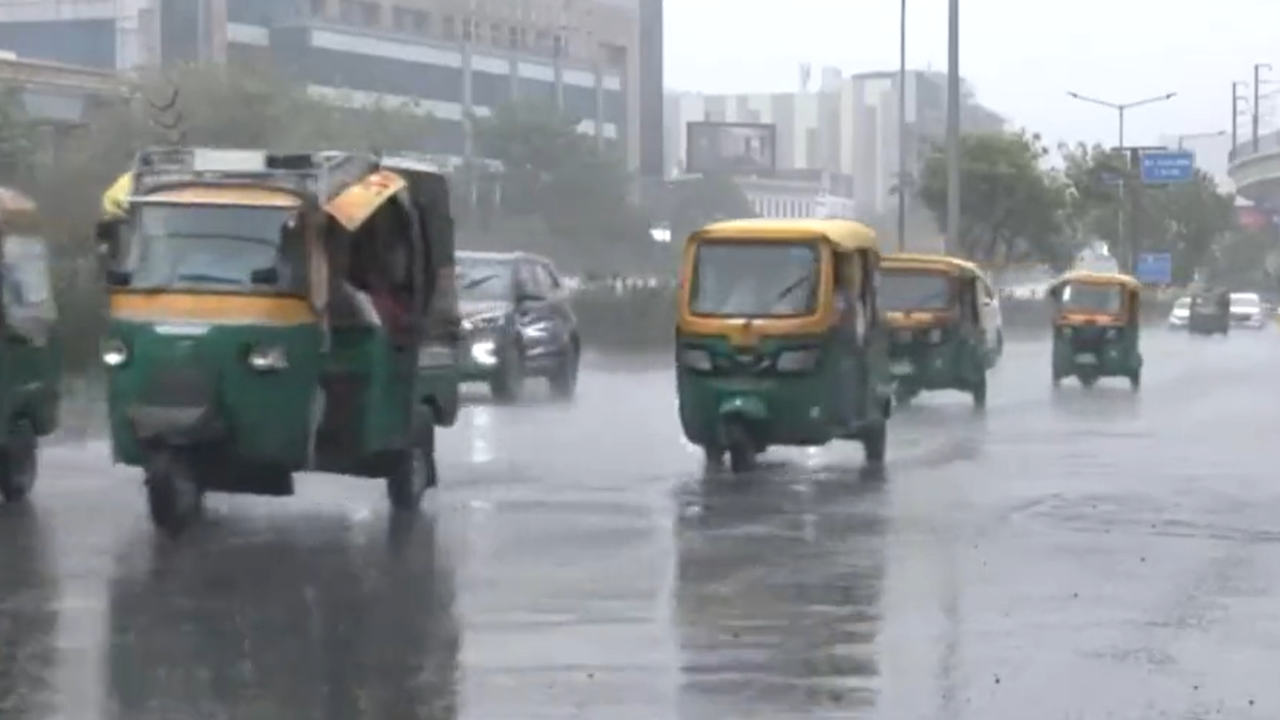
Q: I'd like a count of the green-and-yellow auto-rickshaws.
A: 5